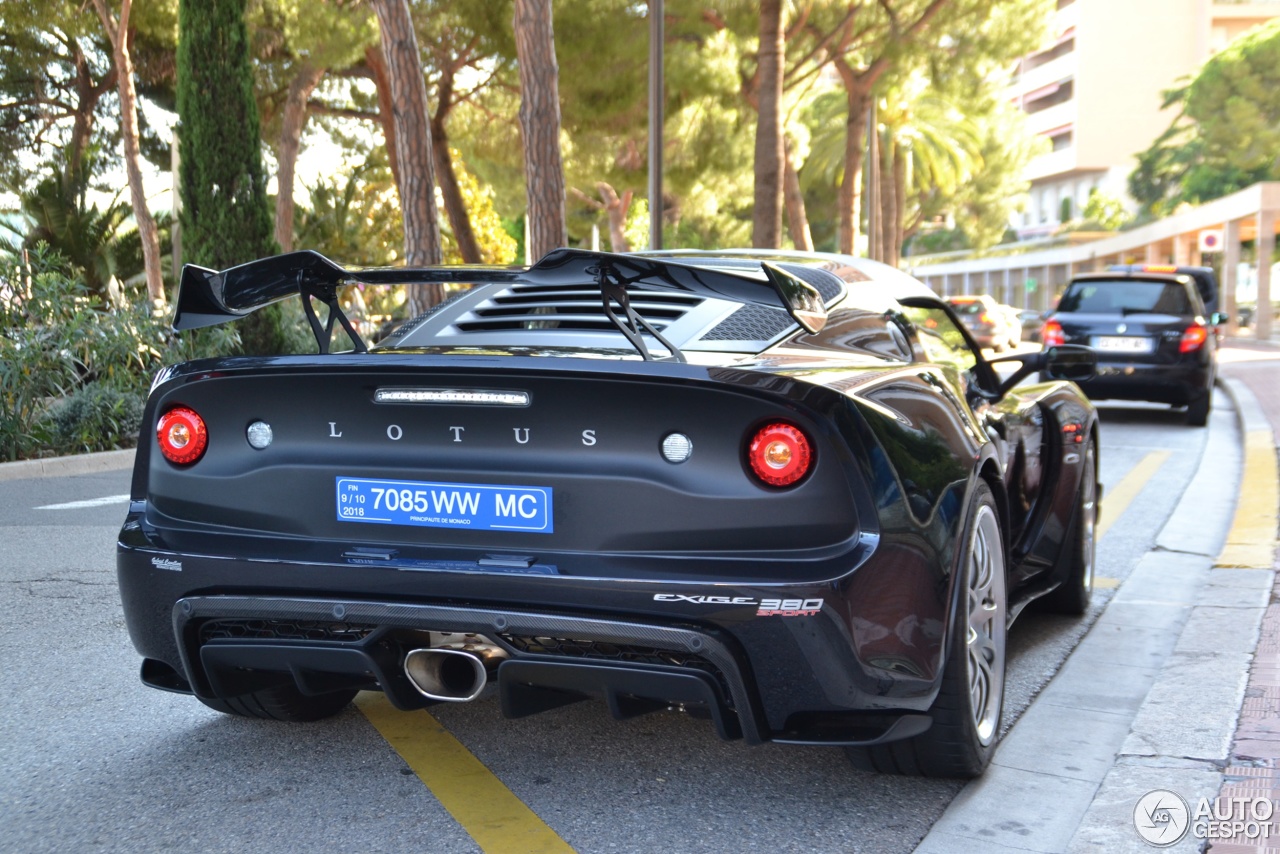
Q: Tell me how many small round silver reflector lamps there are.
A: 2